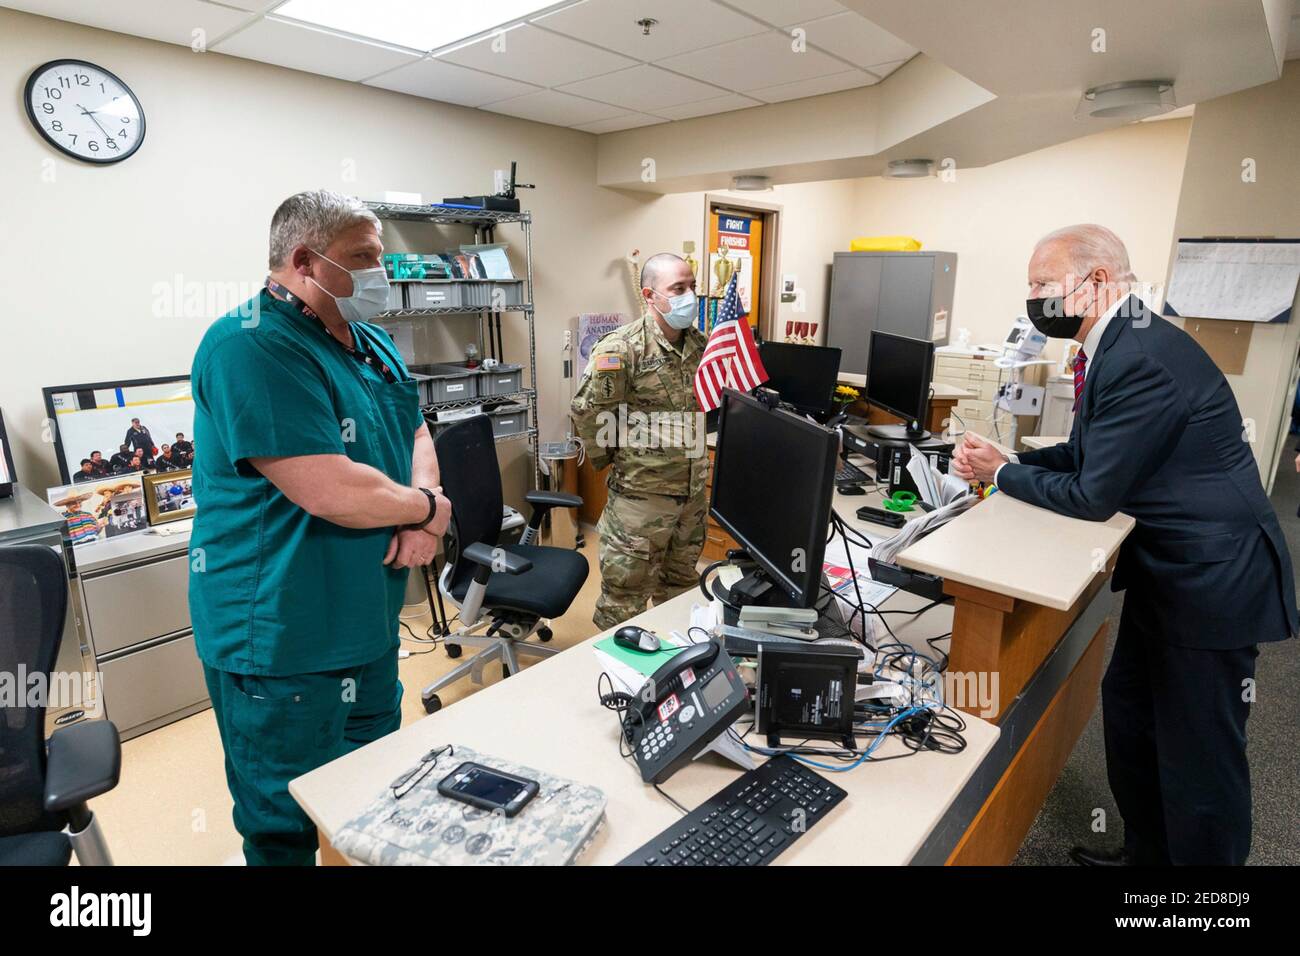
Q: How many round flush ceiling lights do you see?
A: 3